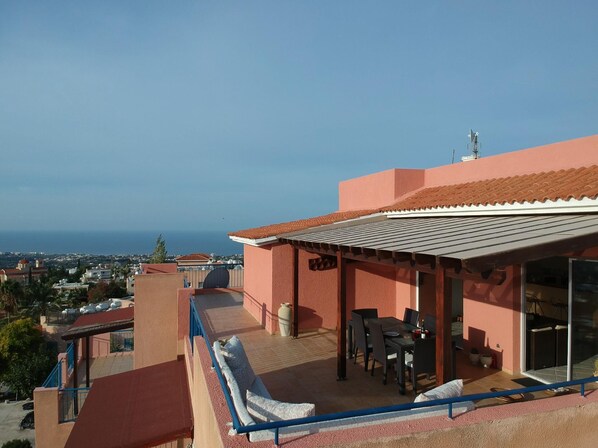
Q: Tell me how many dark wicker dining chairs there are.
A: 6